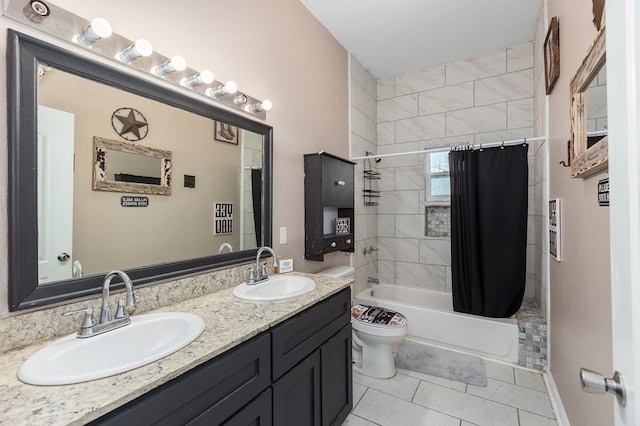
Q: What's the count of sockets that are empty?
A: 2